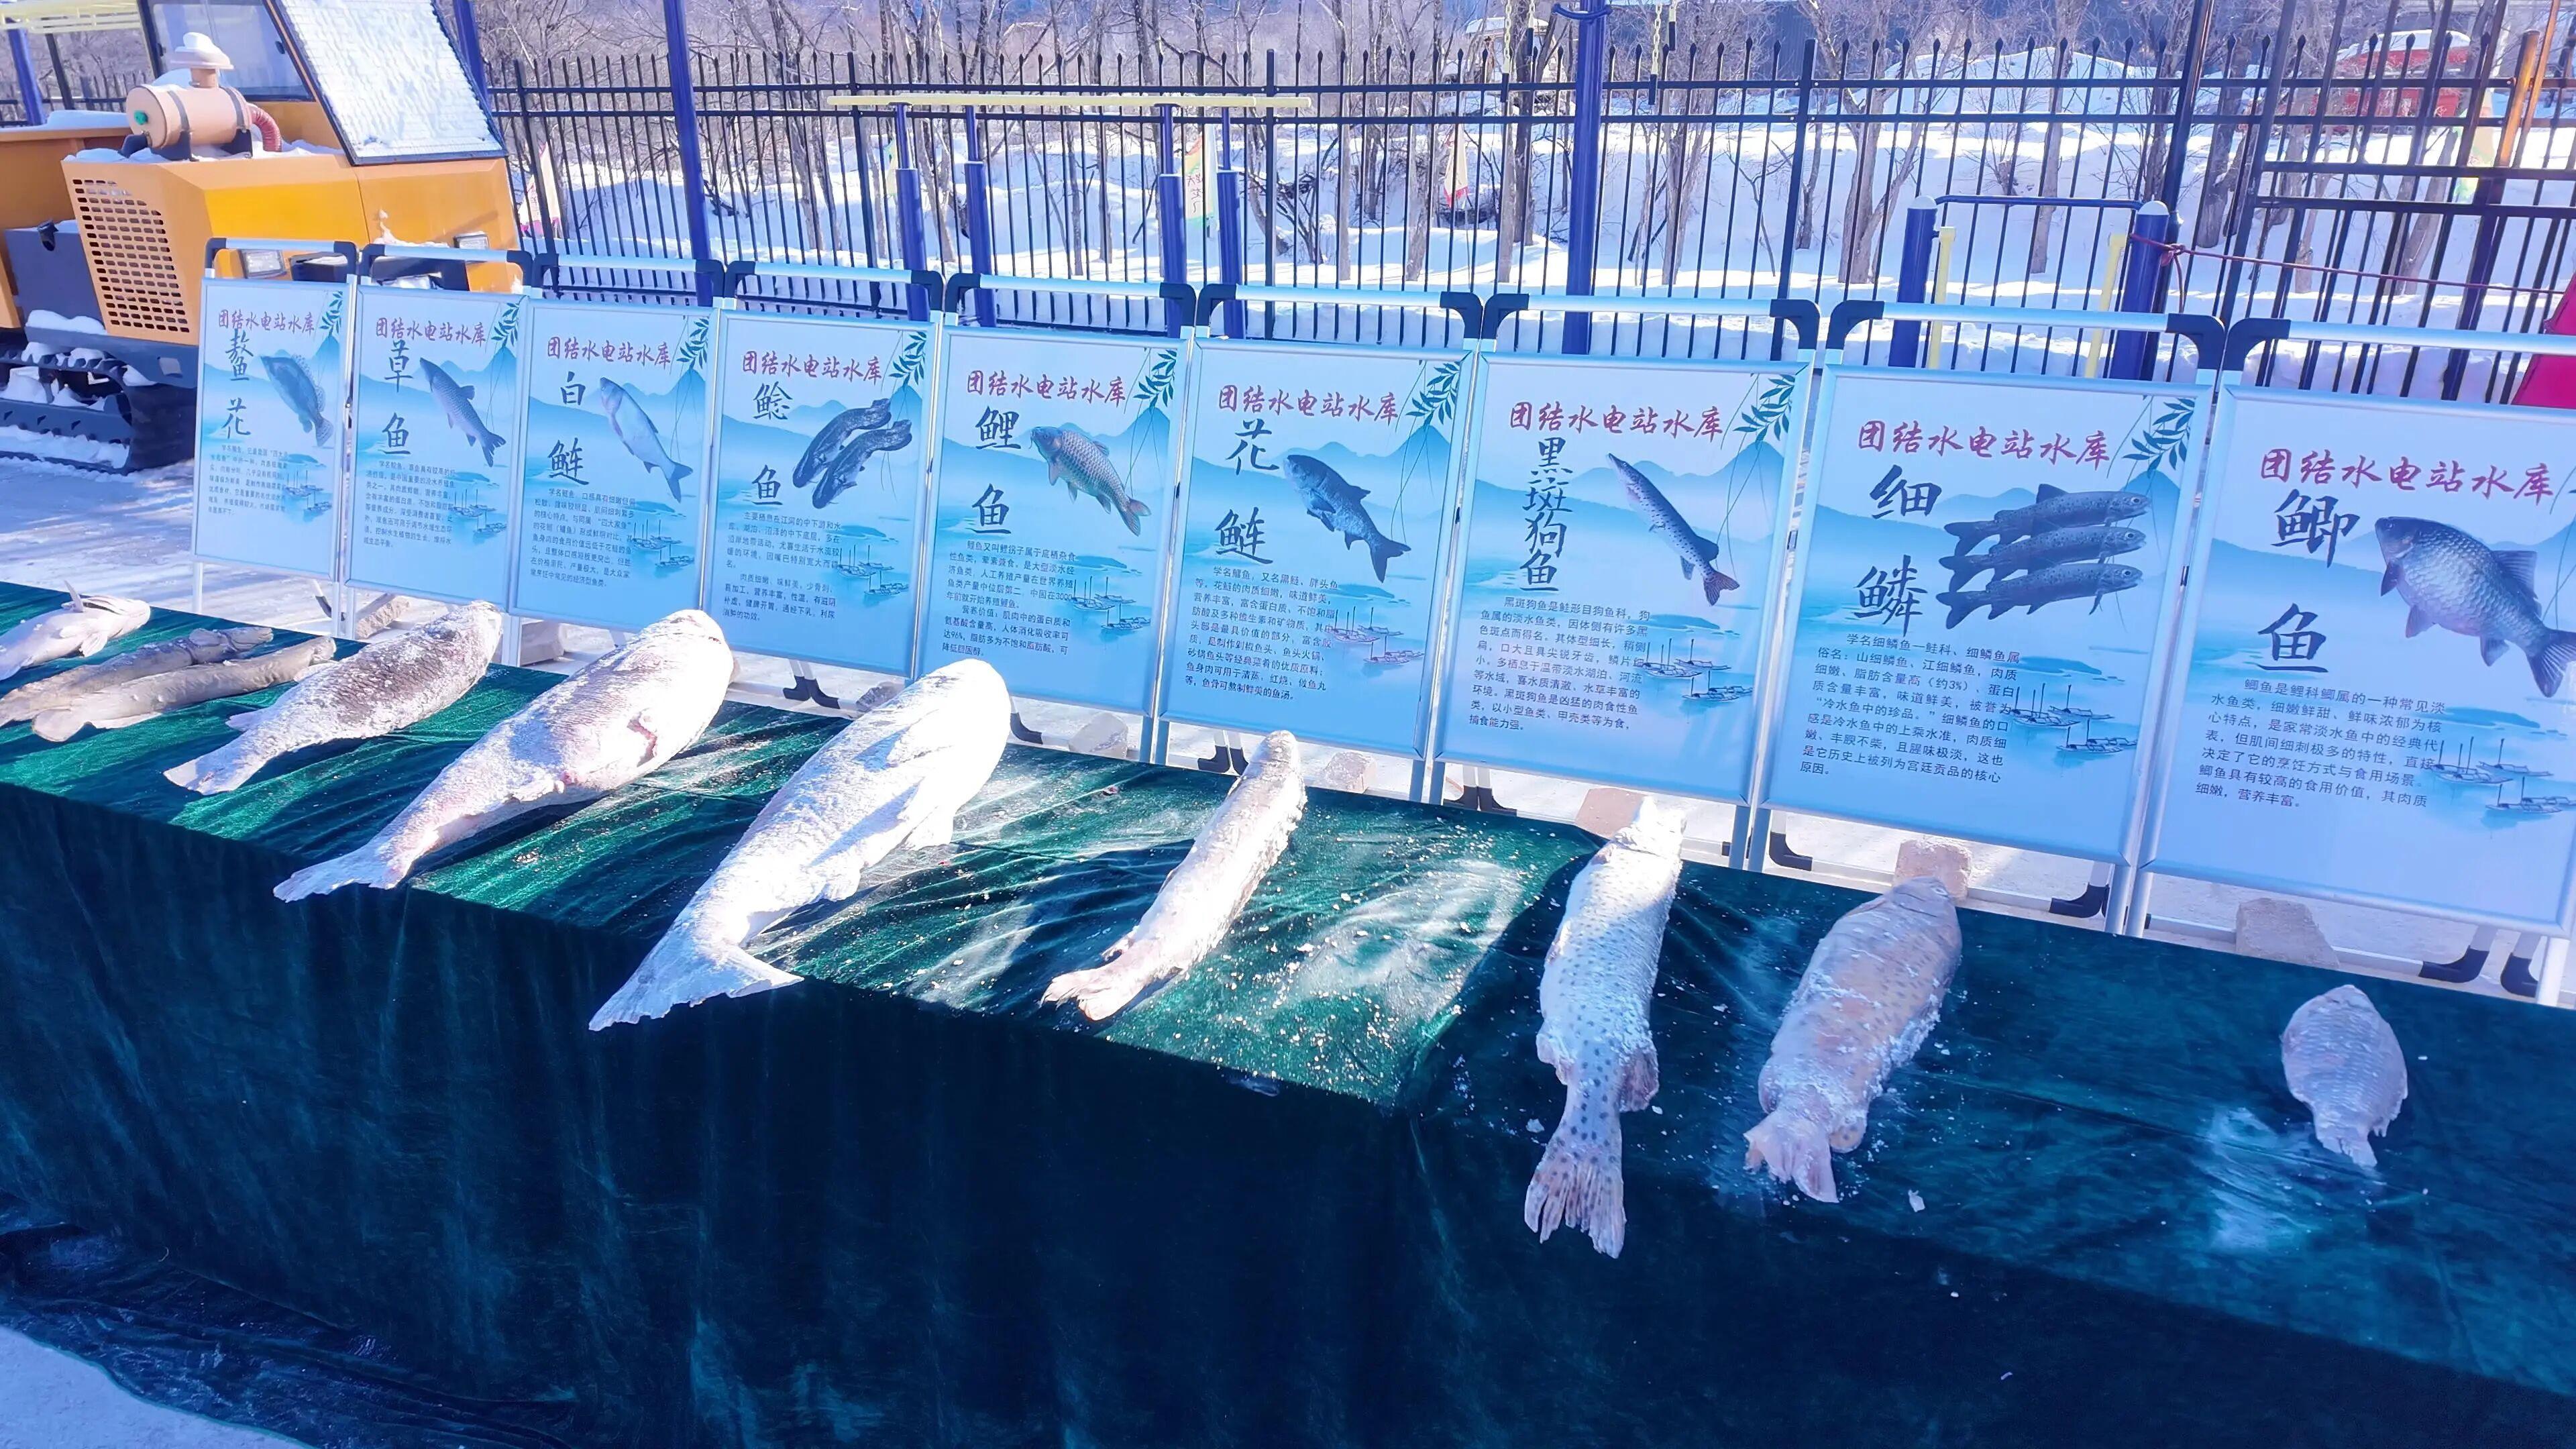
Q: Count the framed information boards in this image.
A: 9